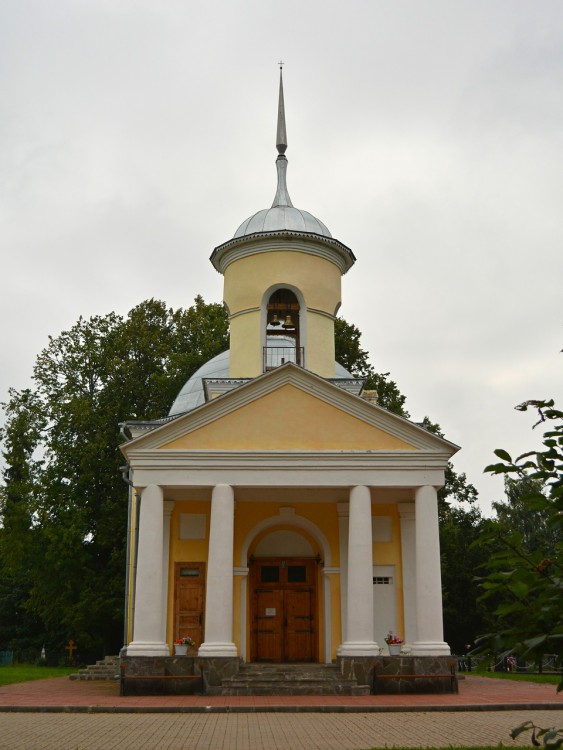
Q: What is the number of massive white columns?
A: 4